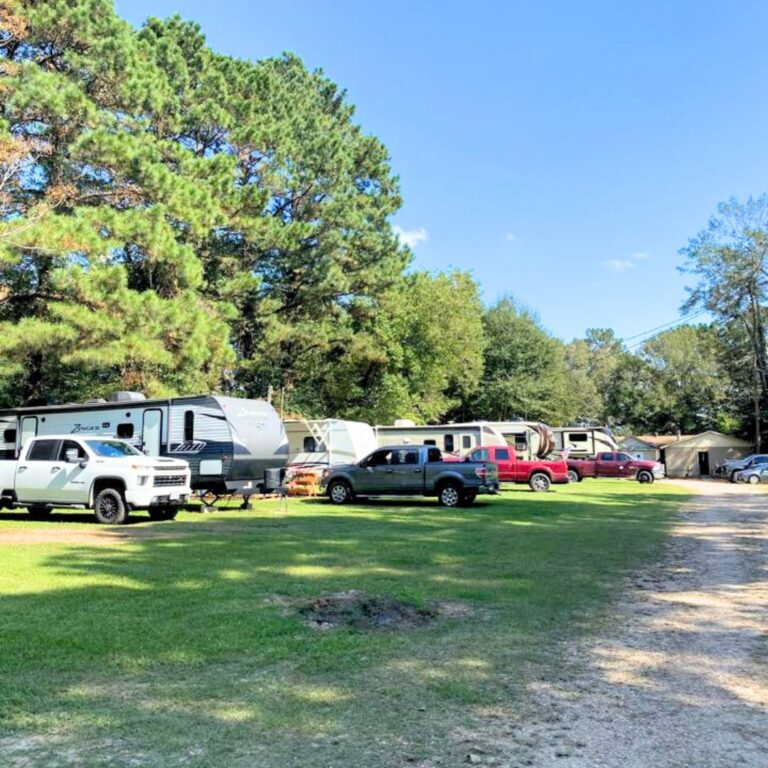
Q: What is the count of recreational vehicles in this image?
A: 5